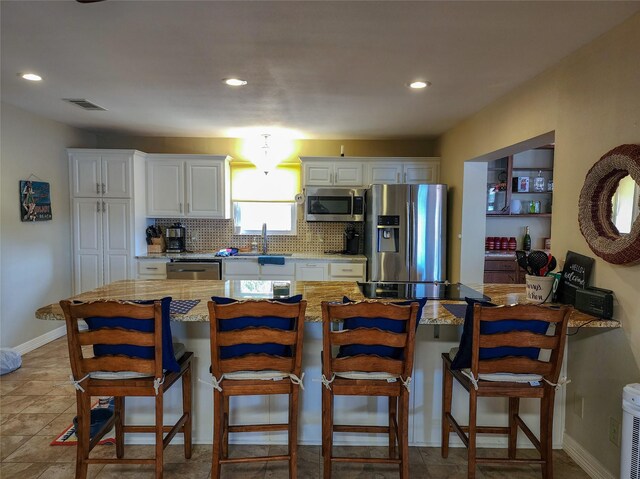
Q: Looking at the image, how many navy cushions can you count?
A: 4